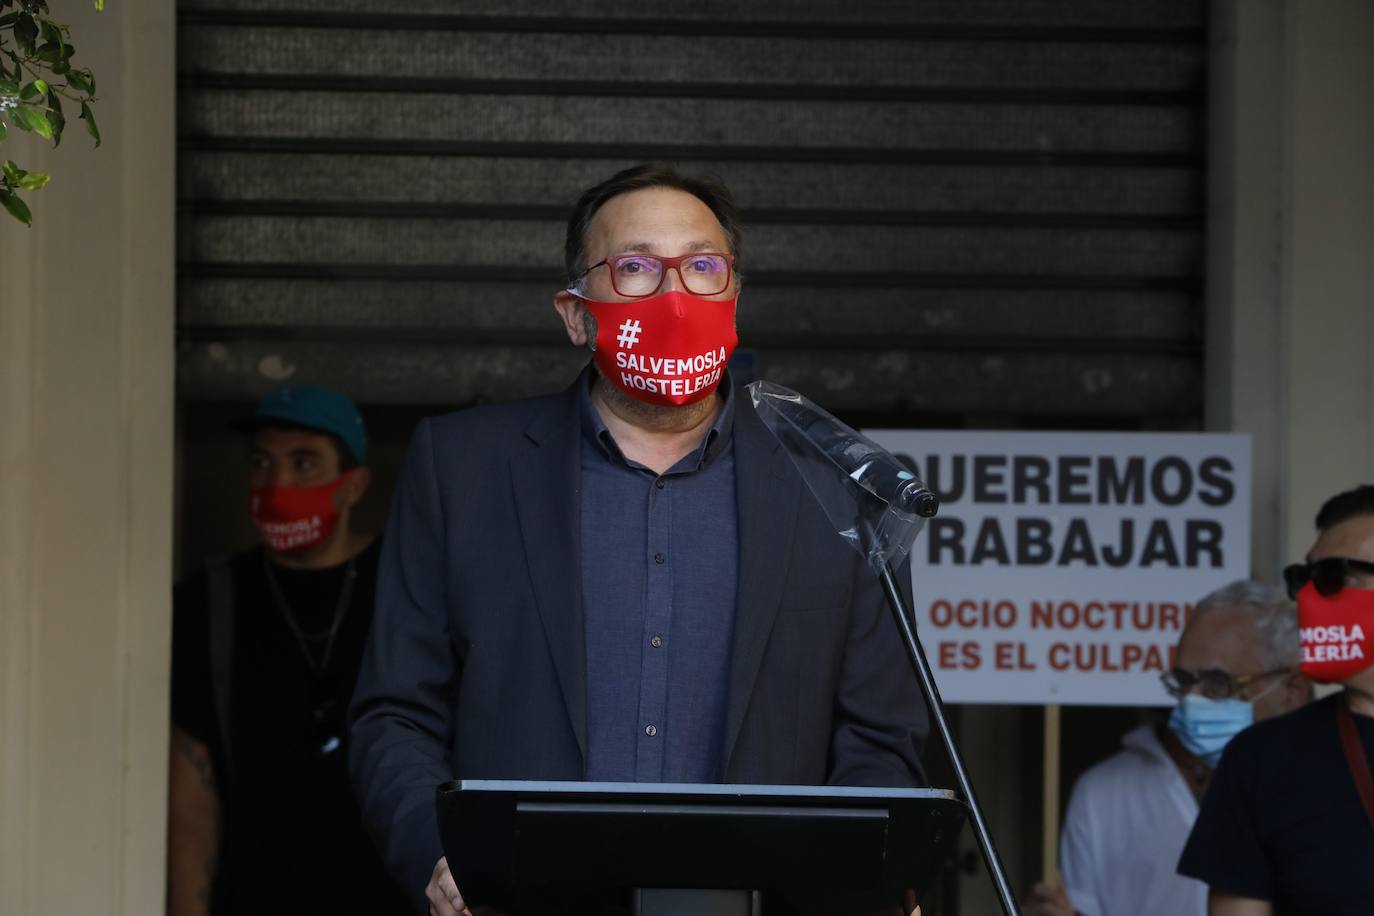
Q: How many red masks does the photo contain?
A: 3